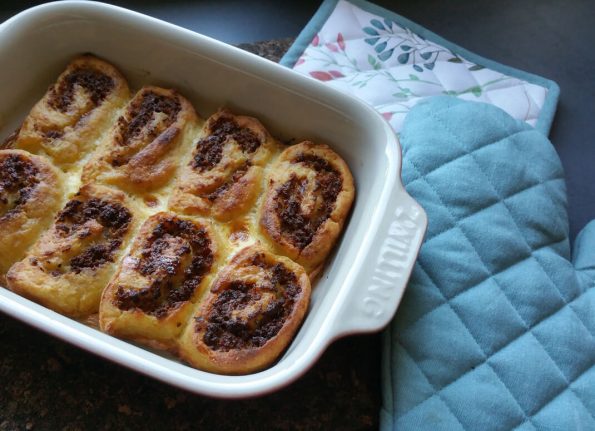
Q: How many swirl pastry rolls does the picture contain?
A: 8